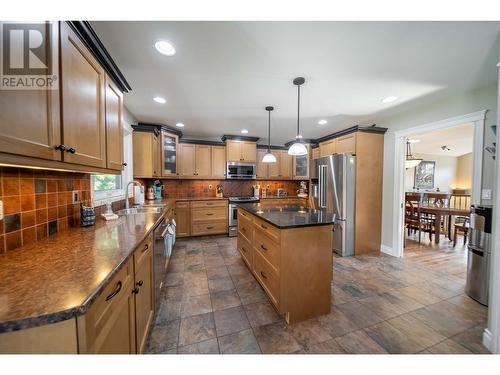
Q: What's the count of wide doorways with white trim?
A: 1